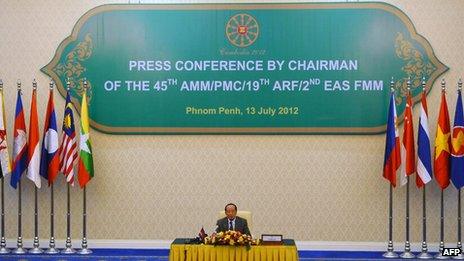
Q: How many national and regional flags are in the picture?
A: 11